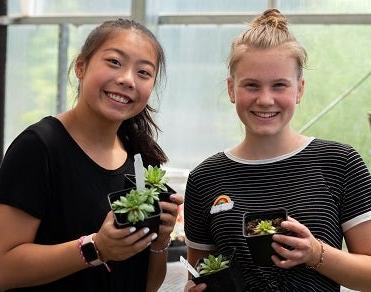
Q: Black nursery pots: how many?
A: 4